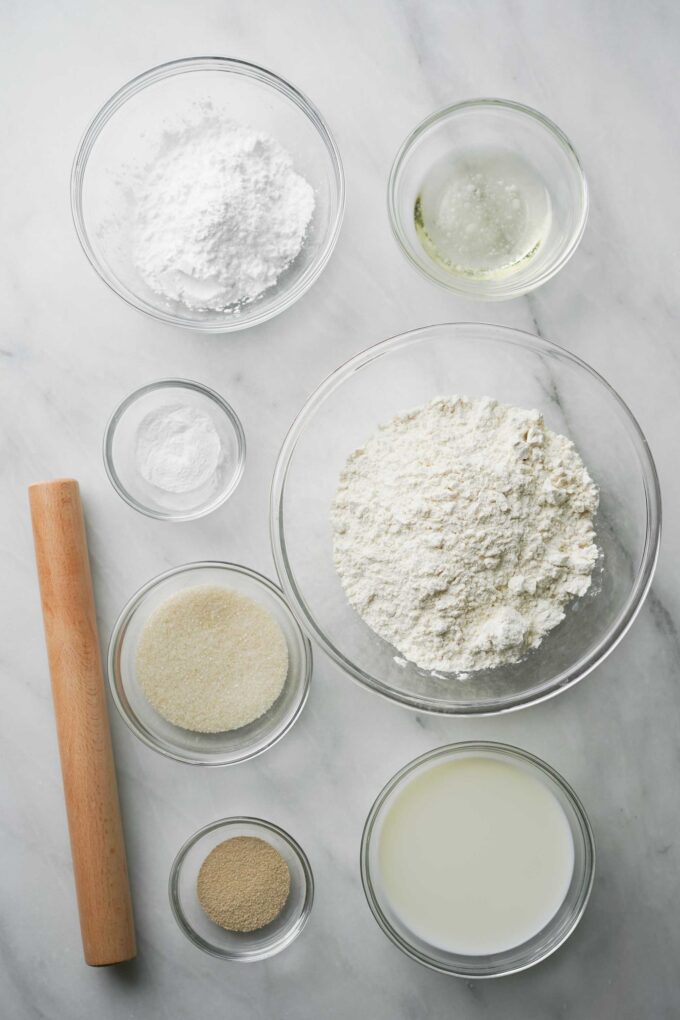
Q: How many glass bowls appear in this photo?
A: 7